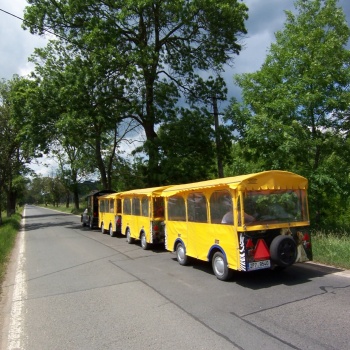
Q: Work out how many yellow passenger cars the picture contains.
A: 3